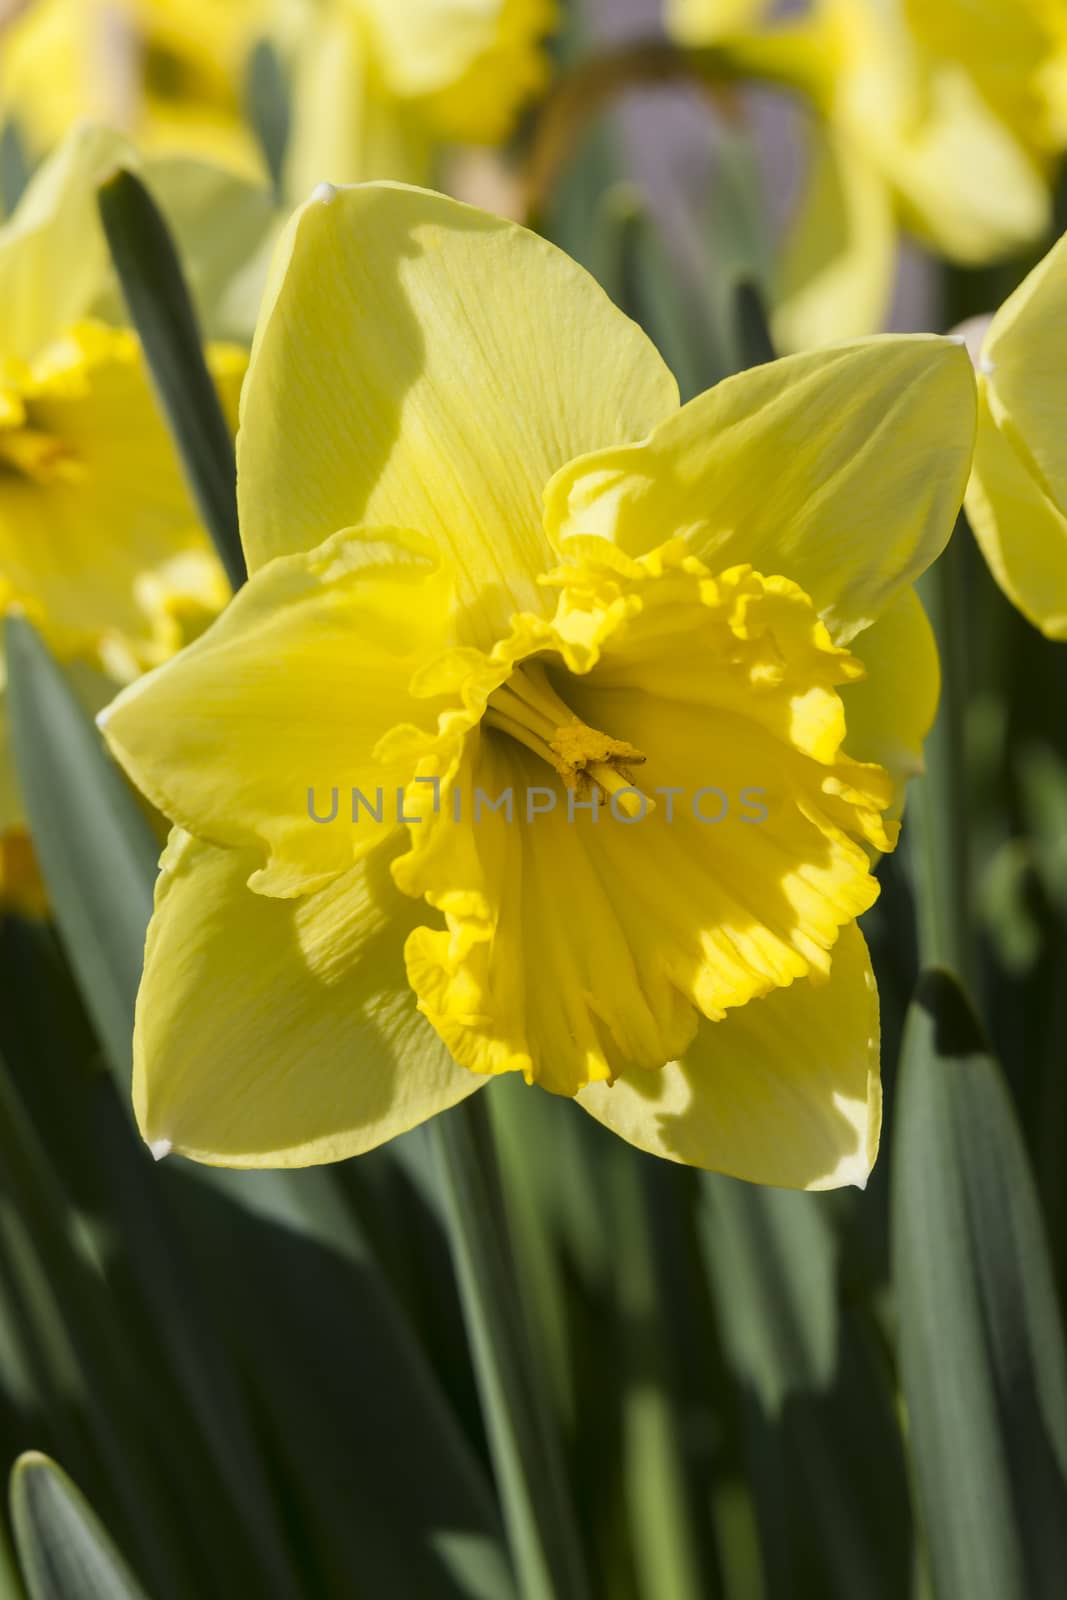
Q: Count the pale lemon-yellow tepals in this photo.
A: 6